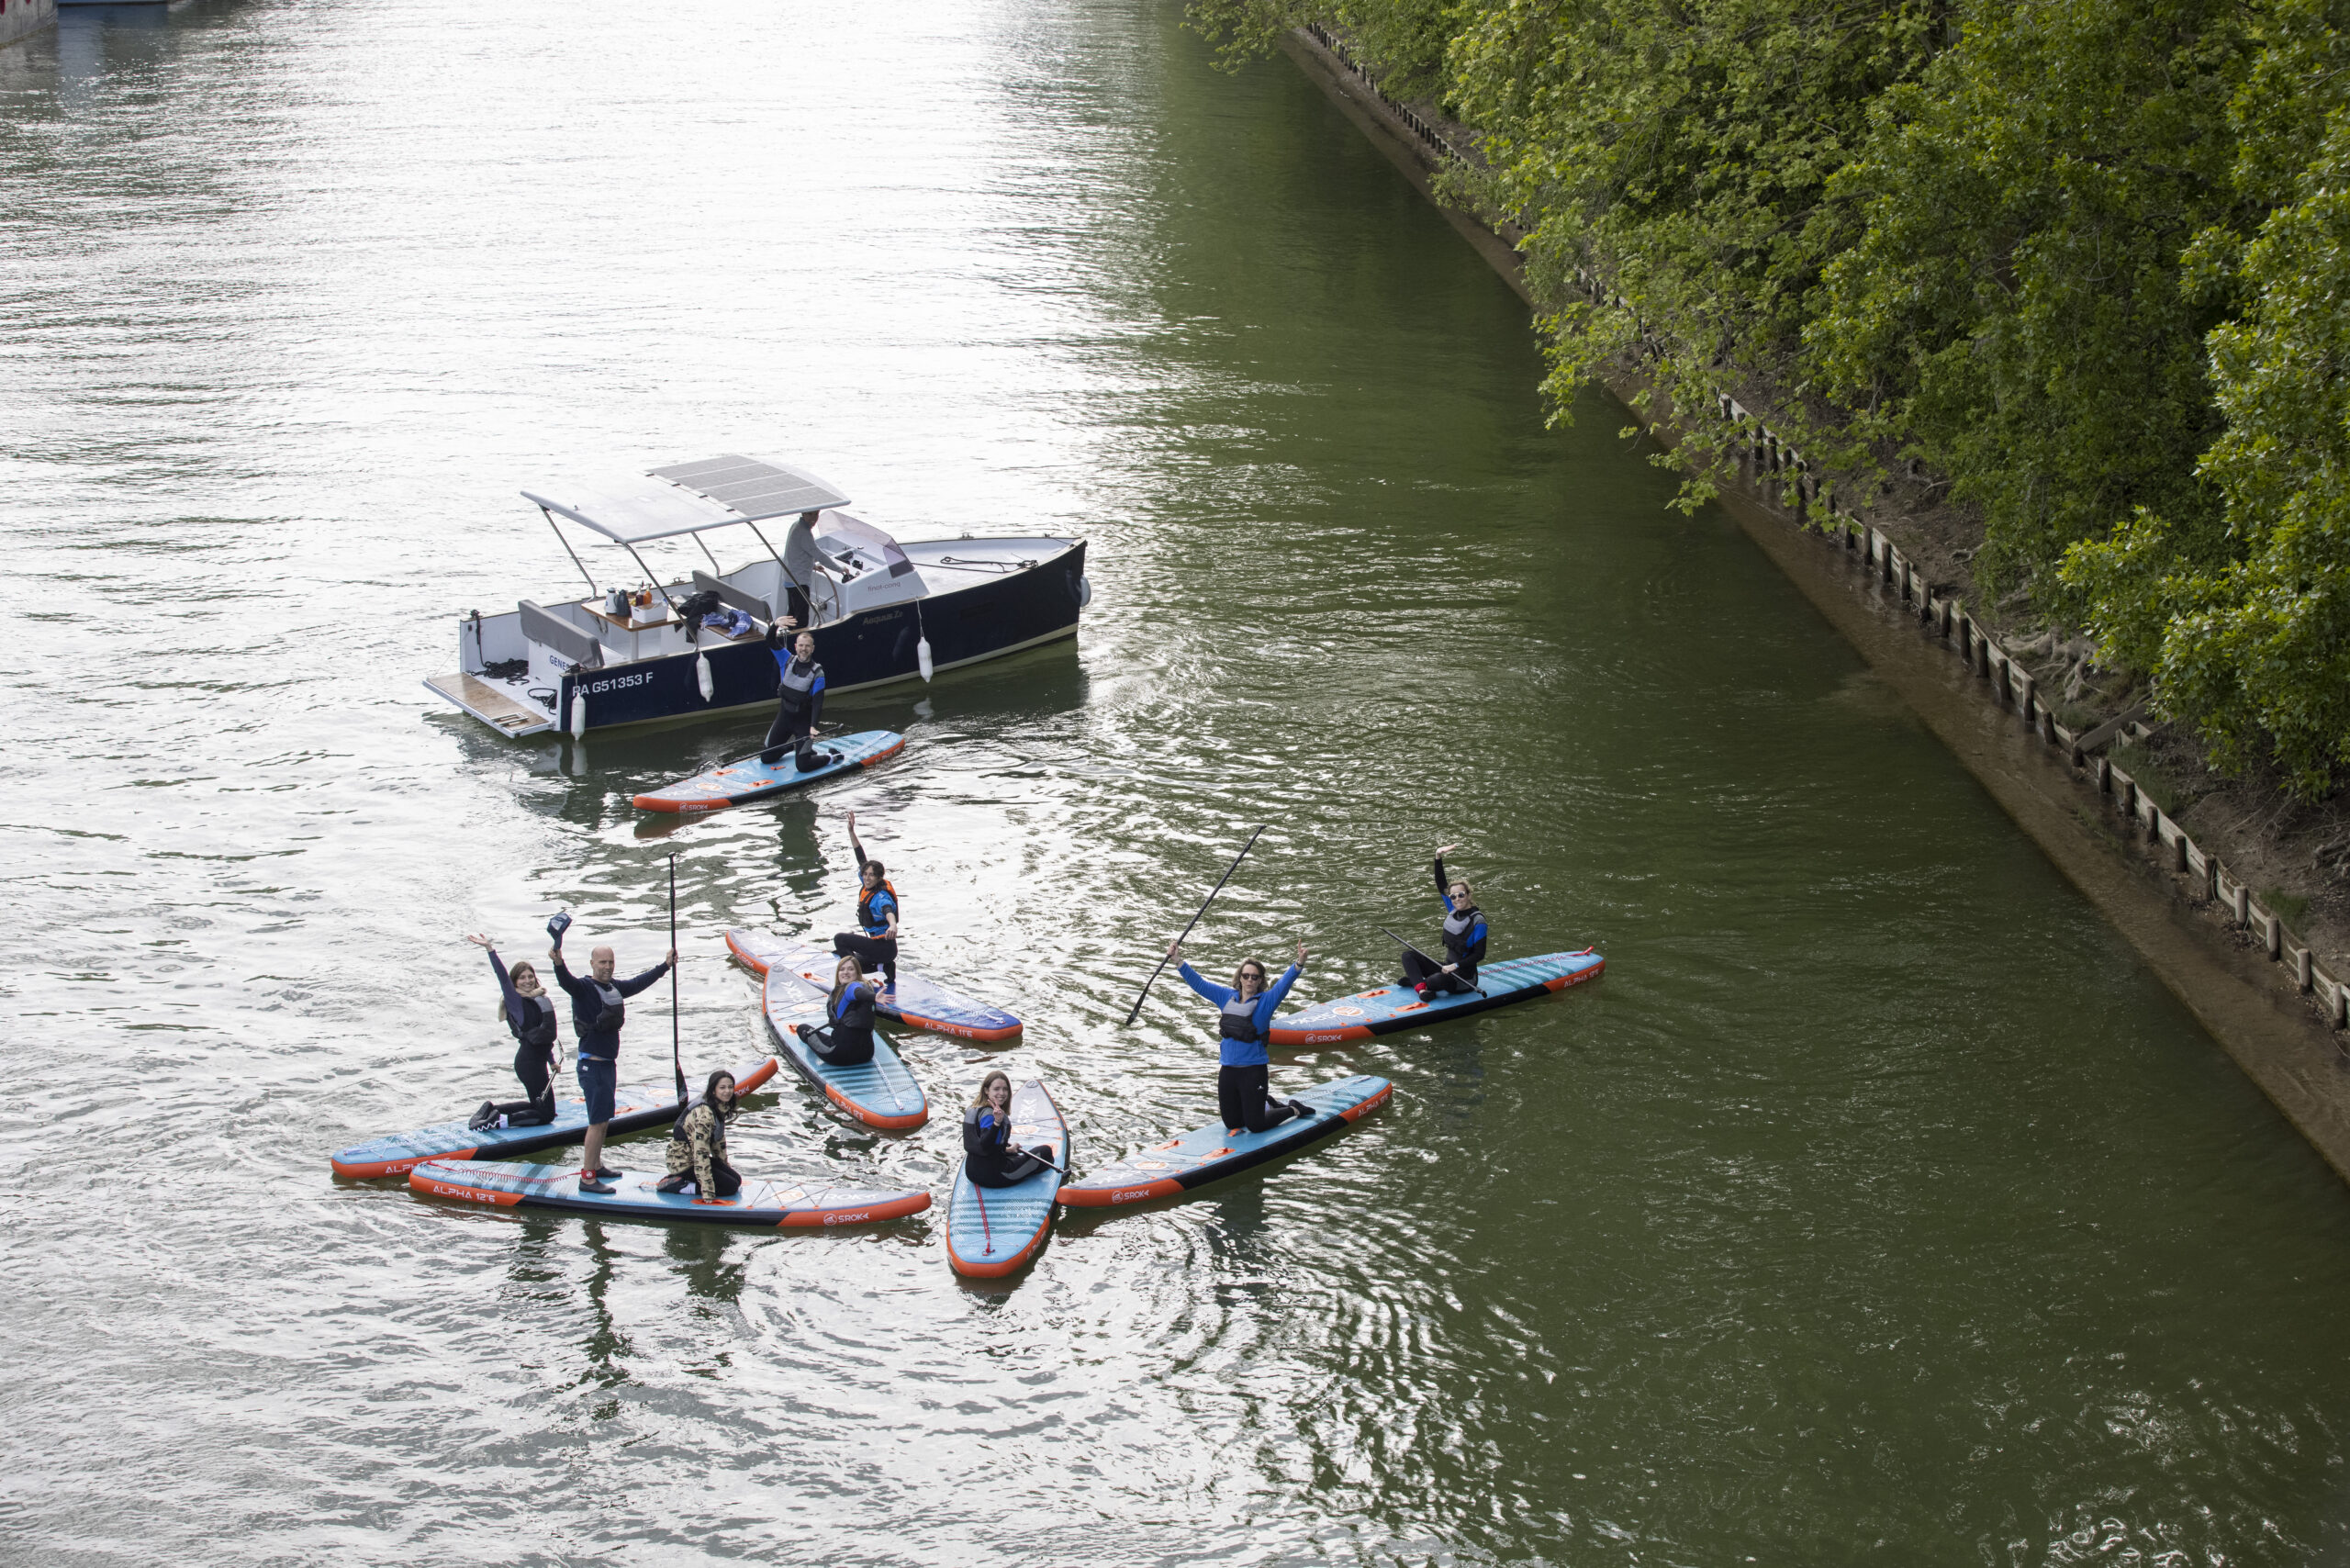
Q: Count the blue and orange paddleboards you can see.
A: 8